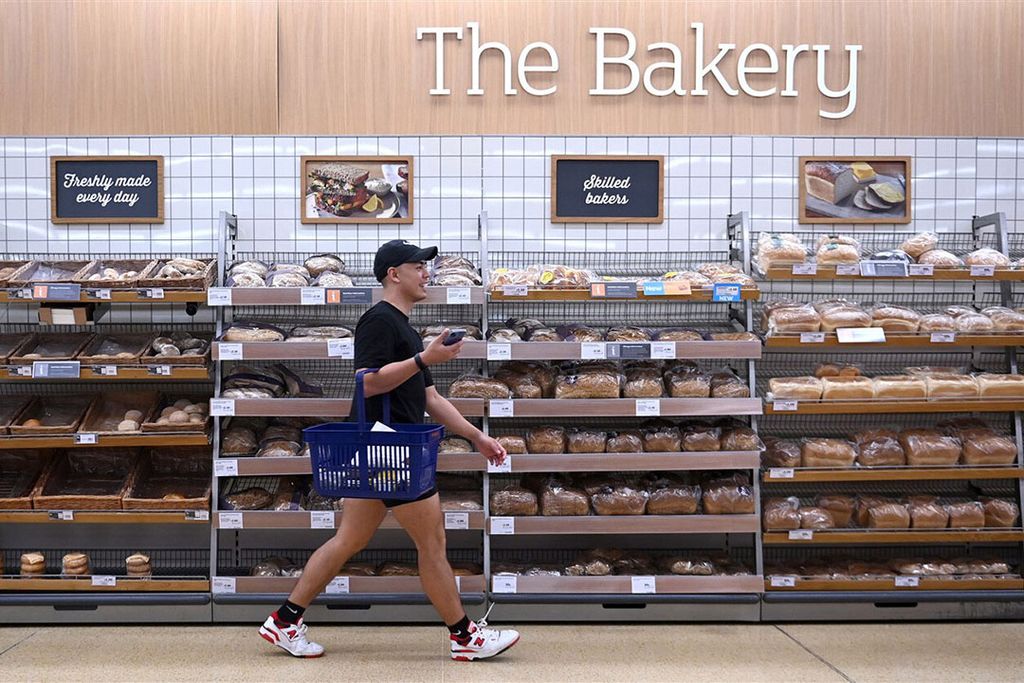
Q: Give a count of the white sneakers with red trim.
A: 2